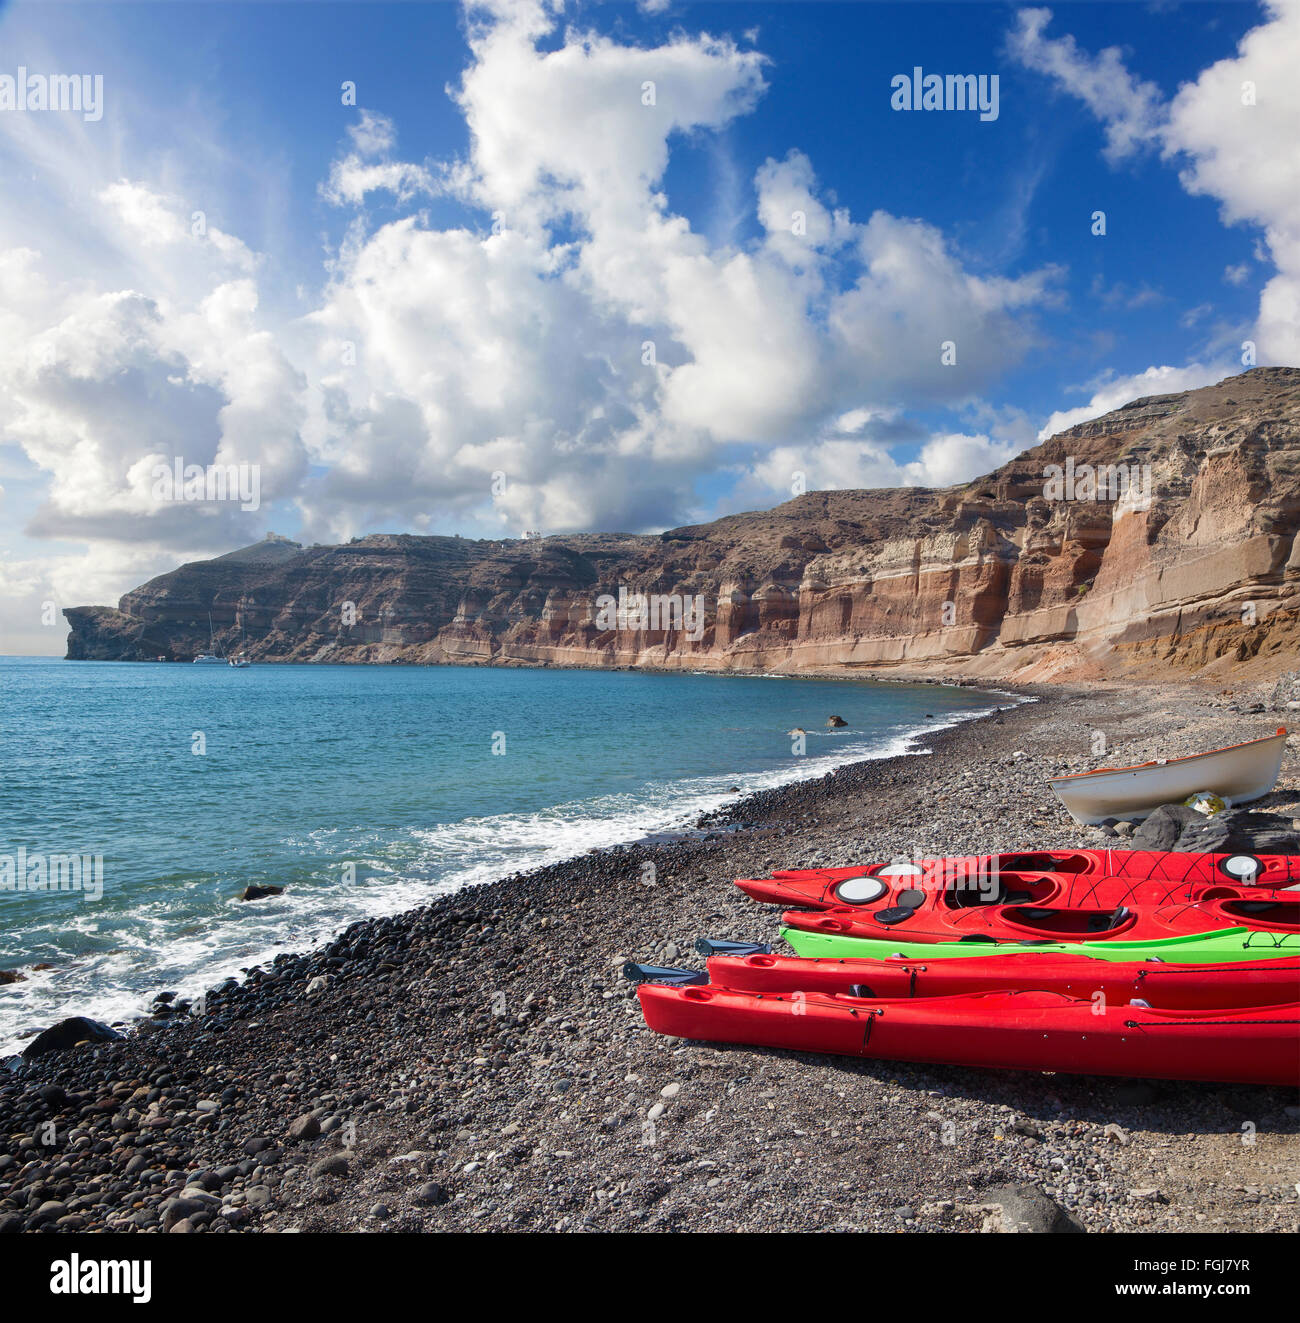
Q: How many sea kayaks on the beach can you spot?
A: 6